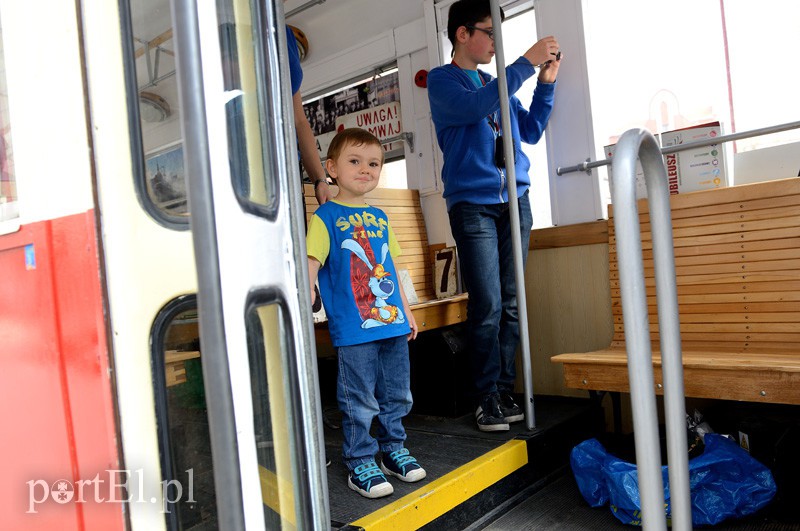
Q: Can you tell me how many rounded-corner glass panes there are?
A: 4